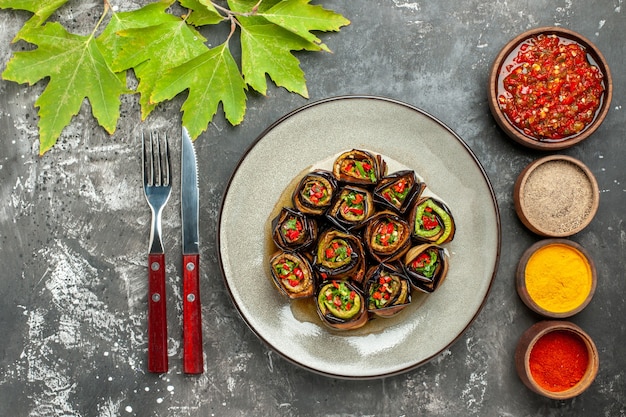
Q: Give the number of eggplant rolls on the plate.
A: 12